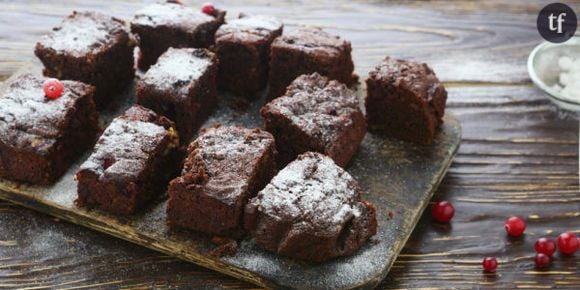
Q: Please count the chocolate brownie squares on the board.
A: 11